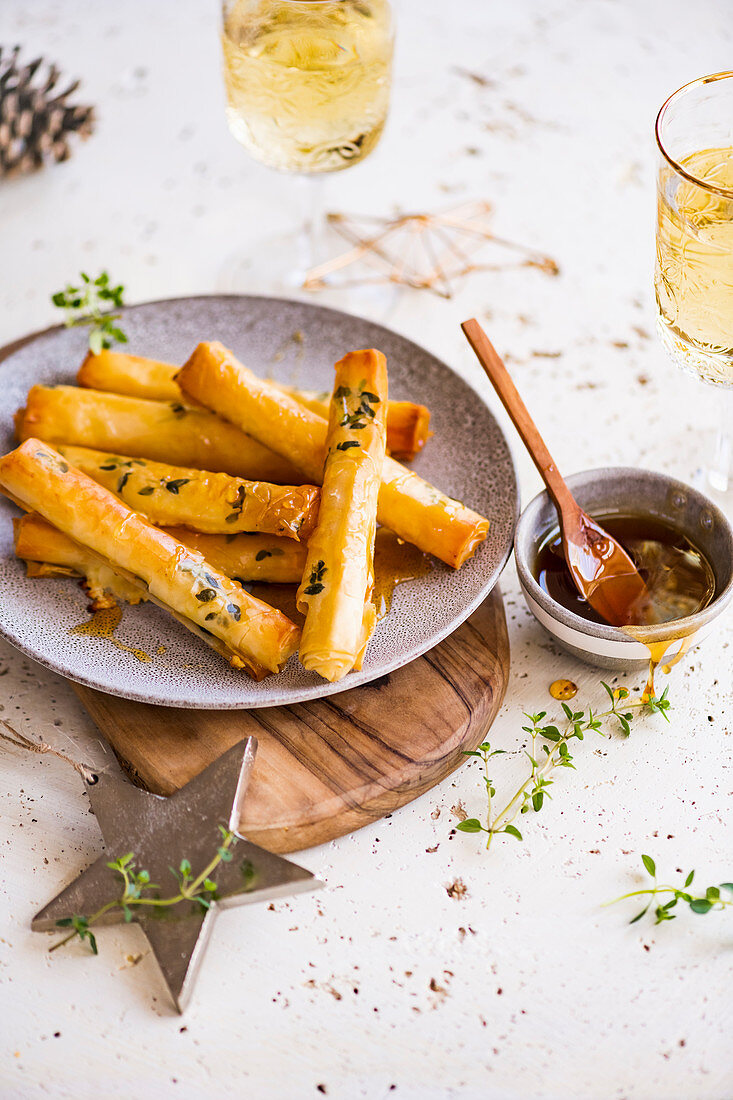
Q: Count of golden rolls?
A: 7